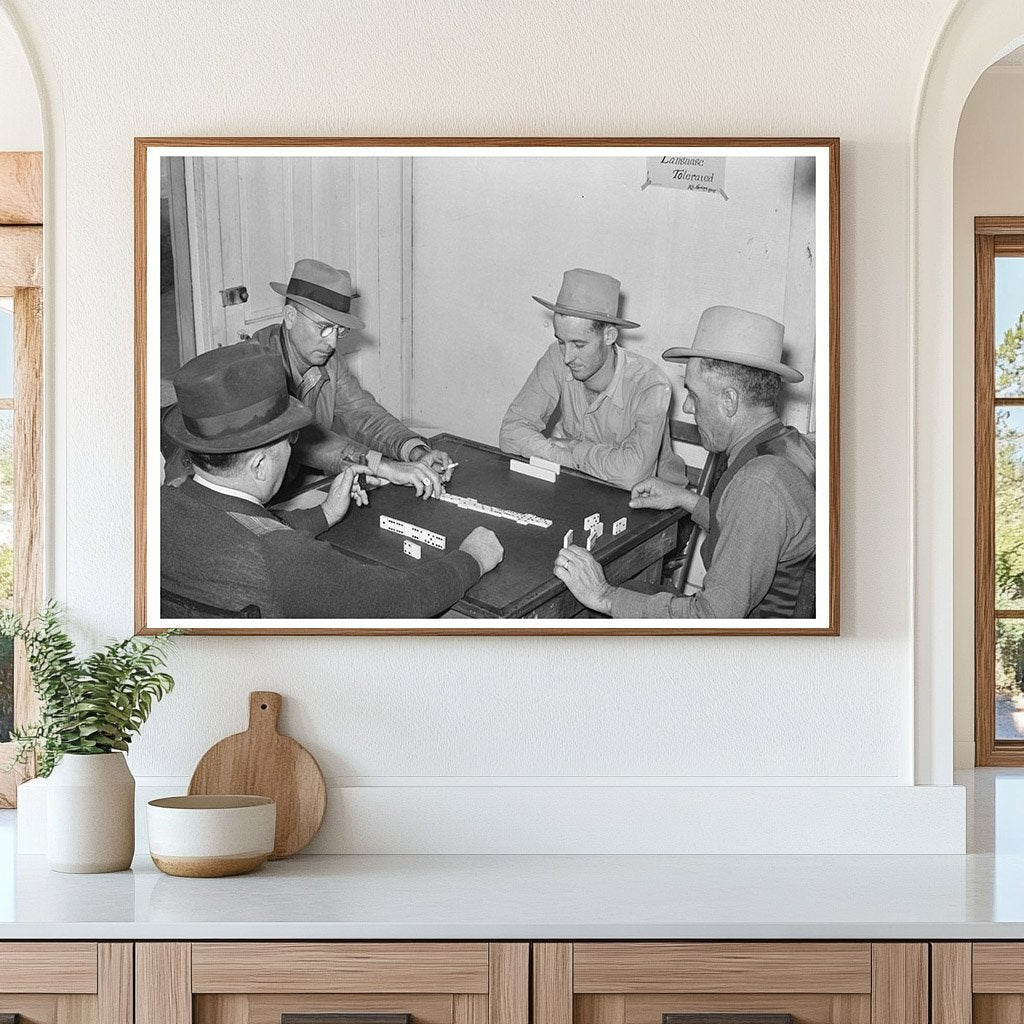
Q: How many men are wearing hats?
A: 4